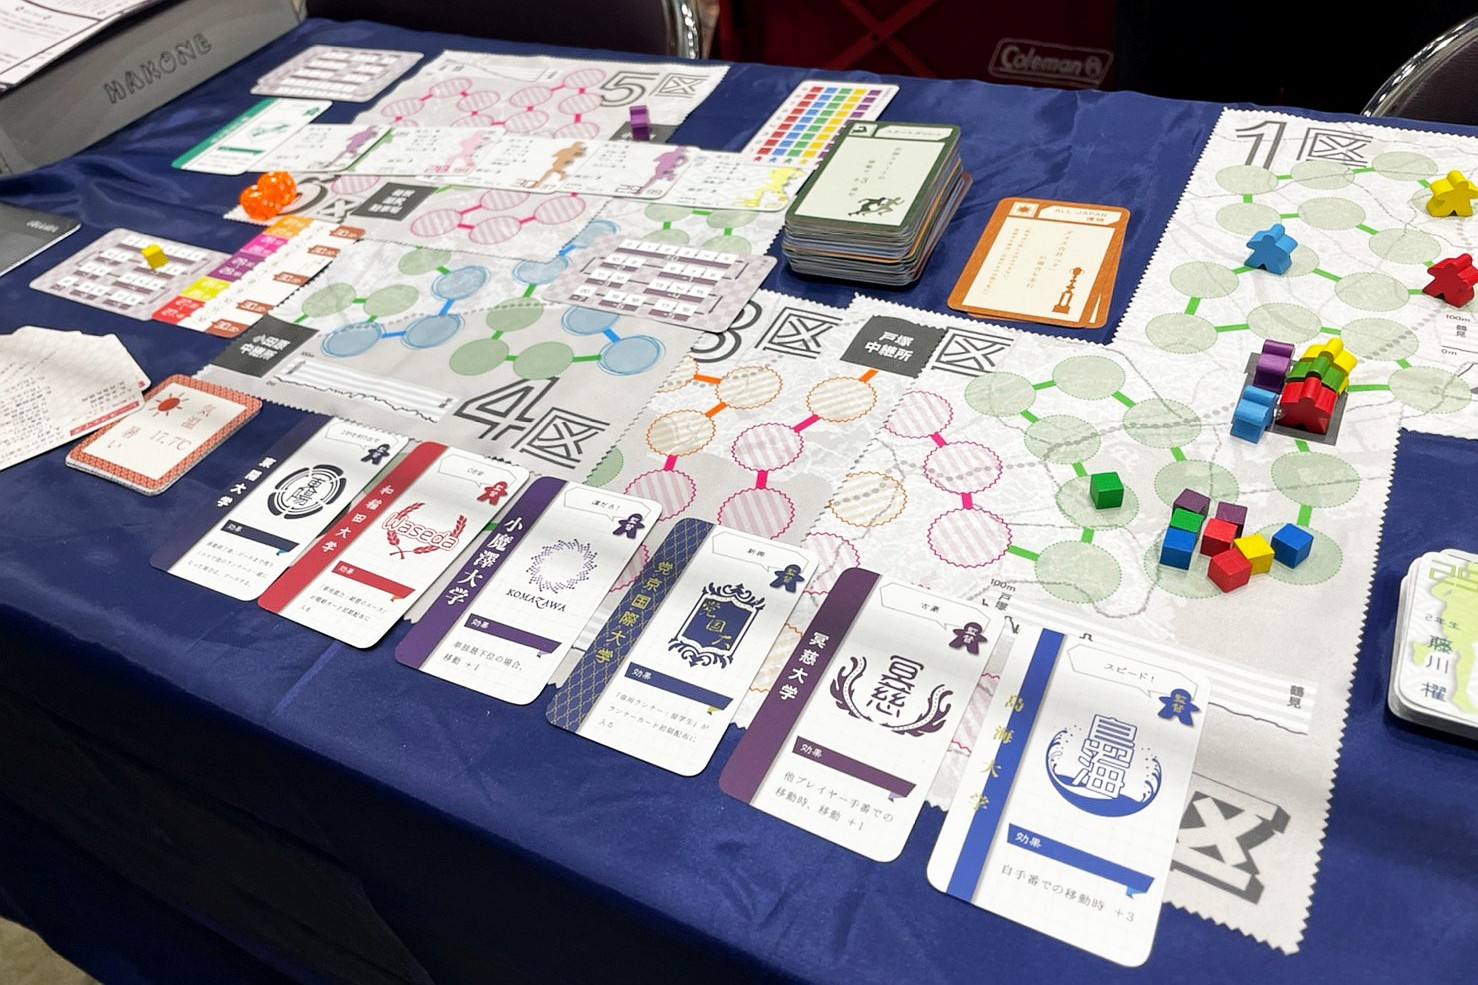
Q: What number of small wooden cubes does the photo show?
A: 10